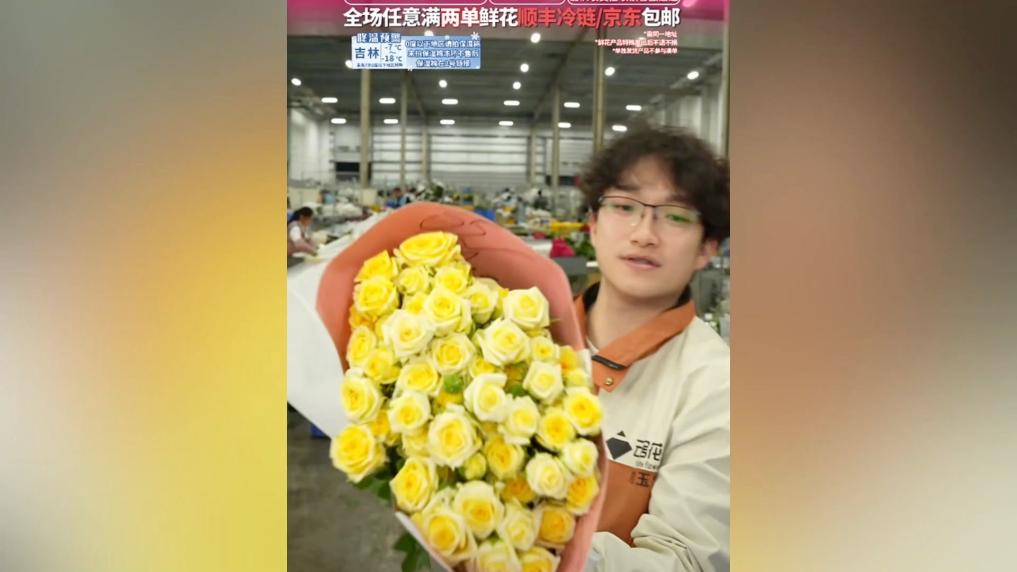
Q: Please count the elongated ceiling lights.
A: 12